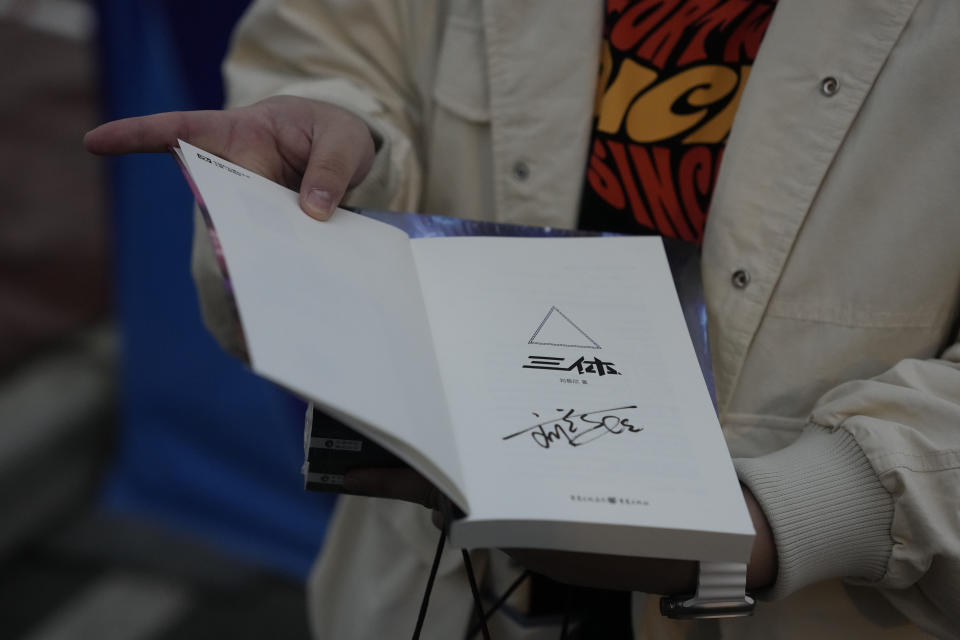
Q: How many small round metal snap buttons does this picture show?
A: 3